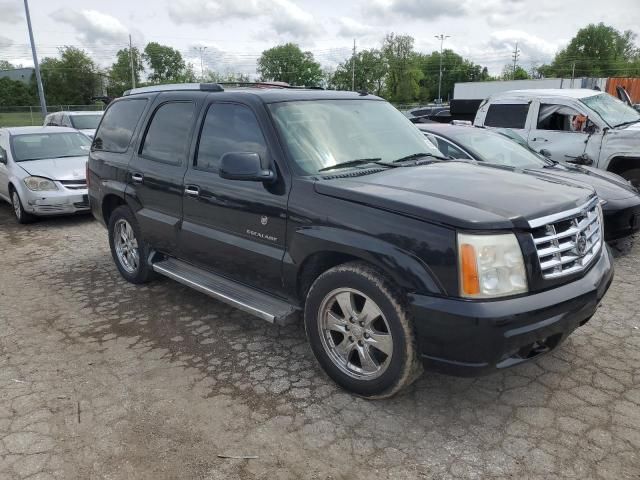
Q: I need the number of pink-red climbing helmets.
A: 0